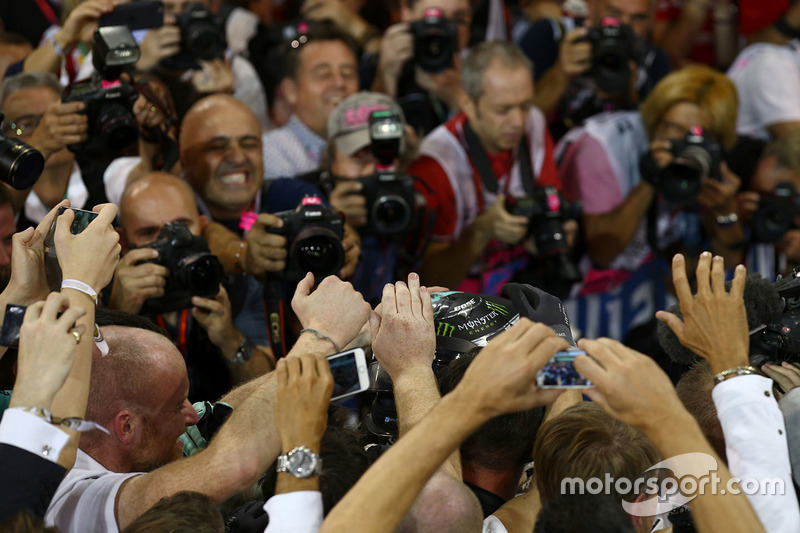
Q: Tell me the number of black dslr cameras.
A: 11